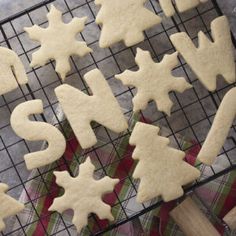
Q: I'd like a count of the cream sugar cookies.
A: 12